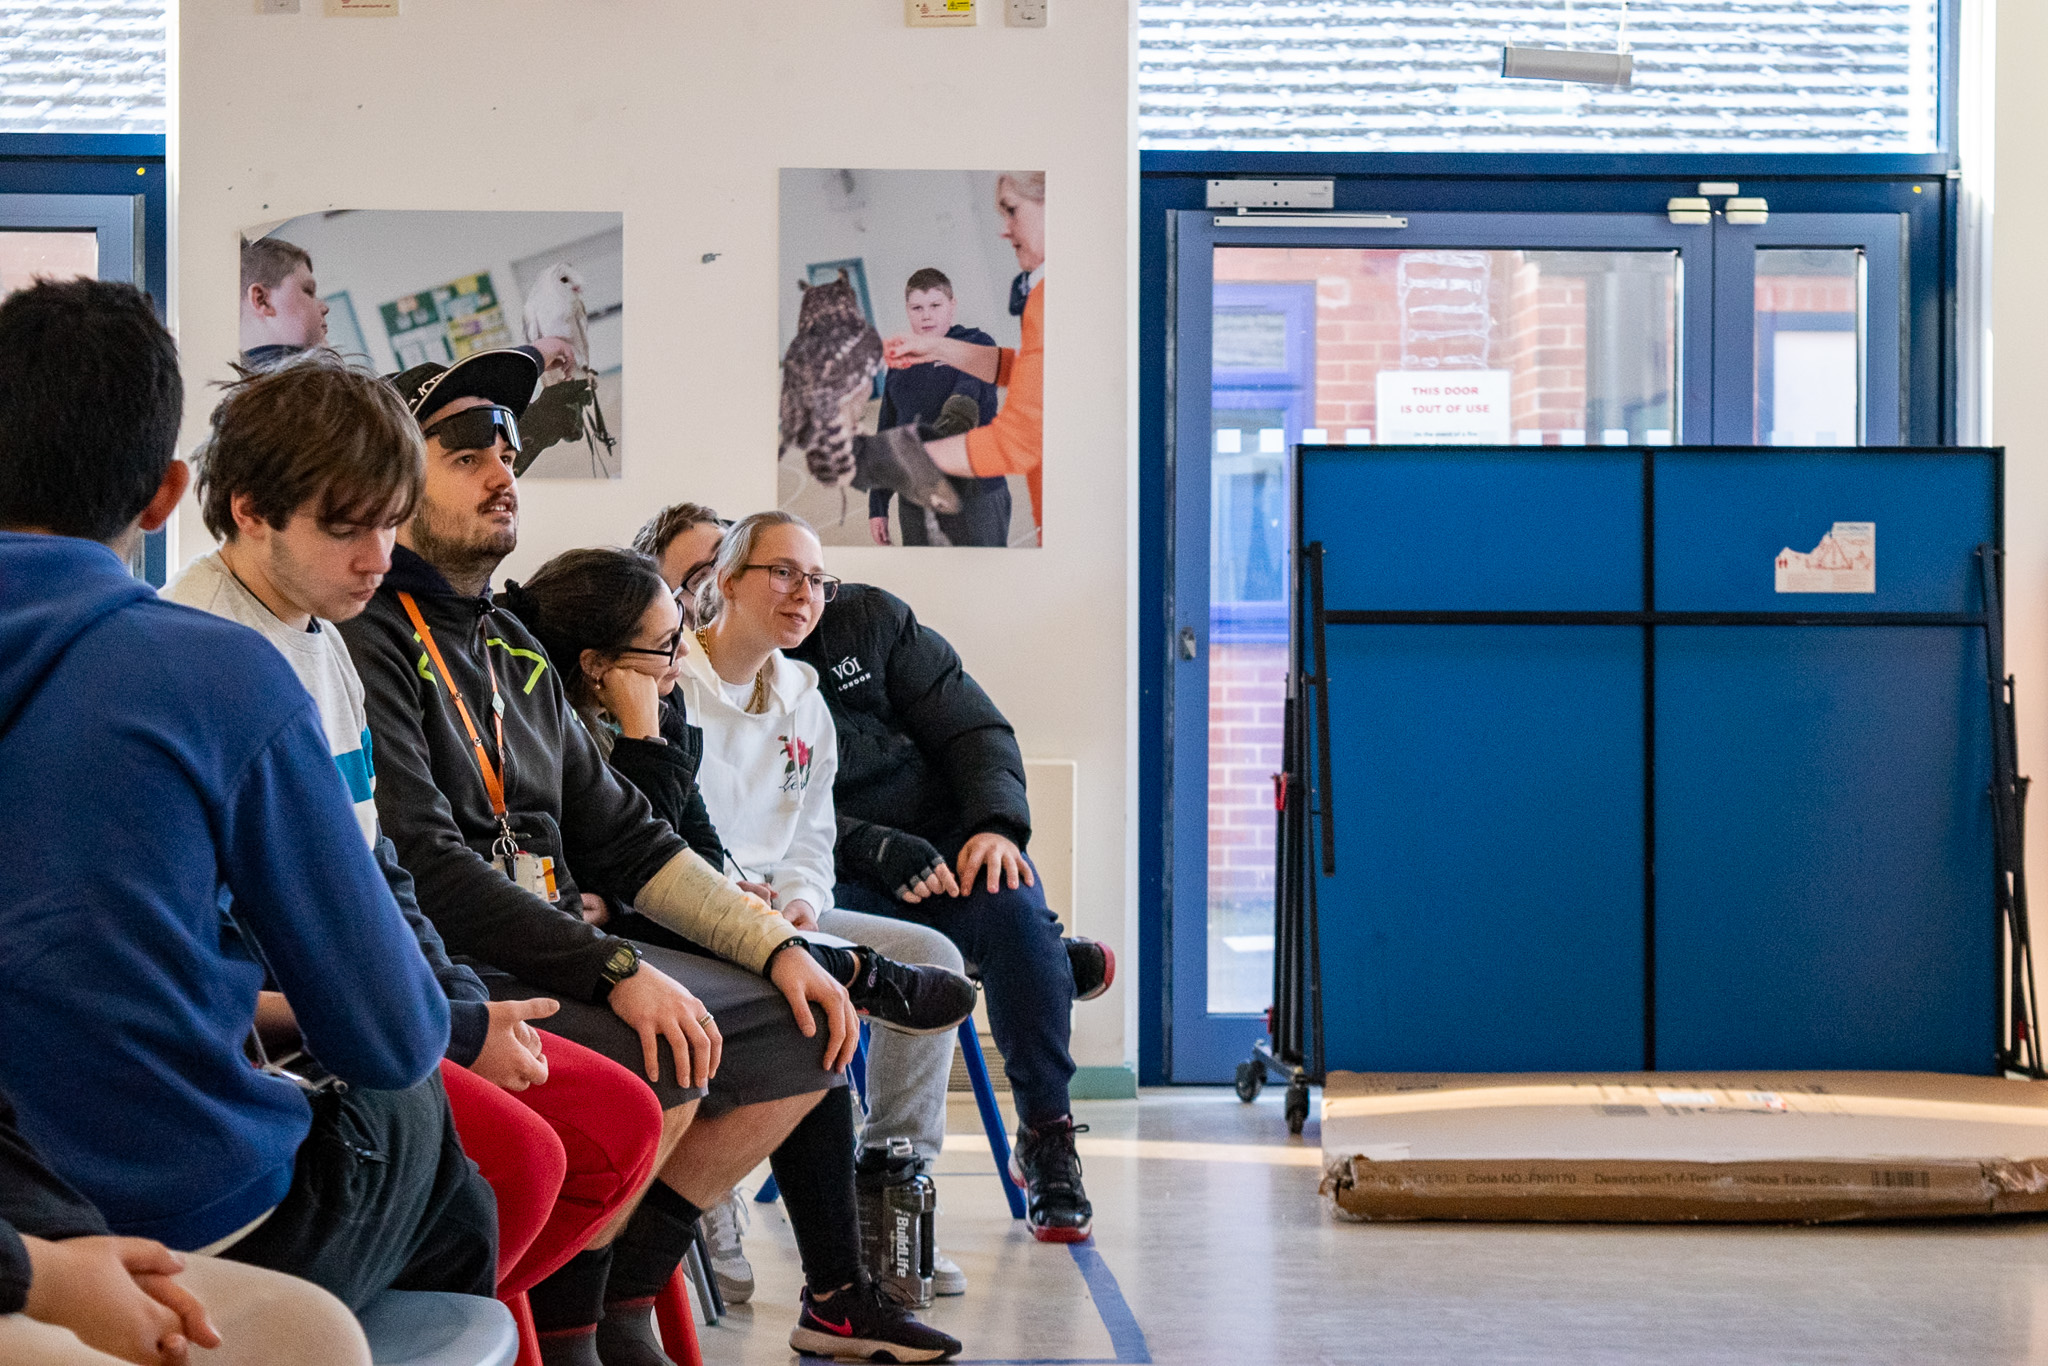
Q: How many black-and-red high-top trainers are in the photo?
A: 2